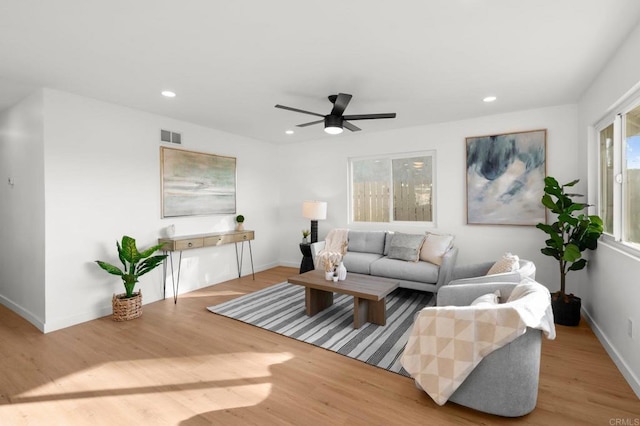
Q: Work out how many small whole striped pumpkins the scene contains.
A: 0